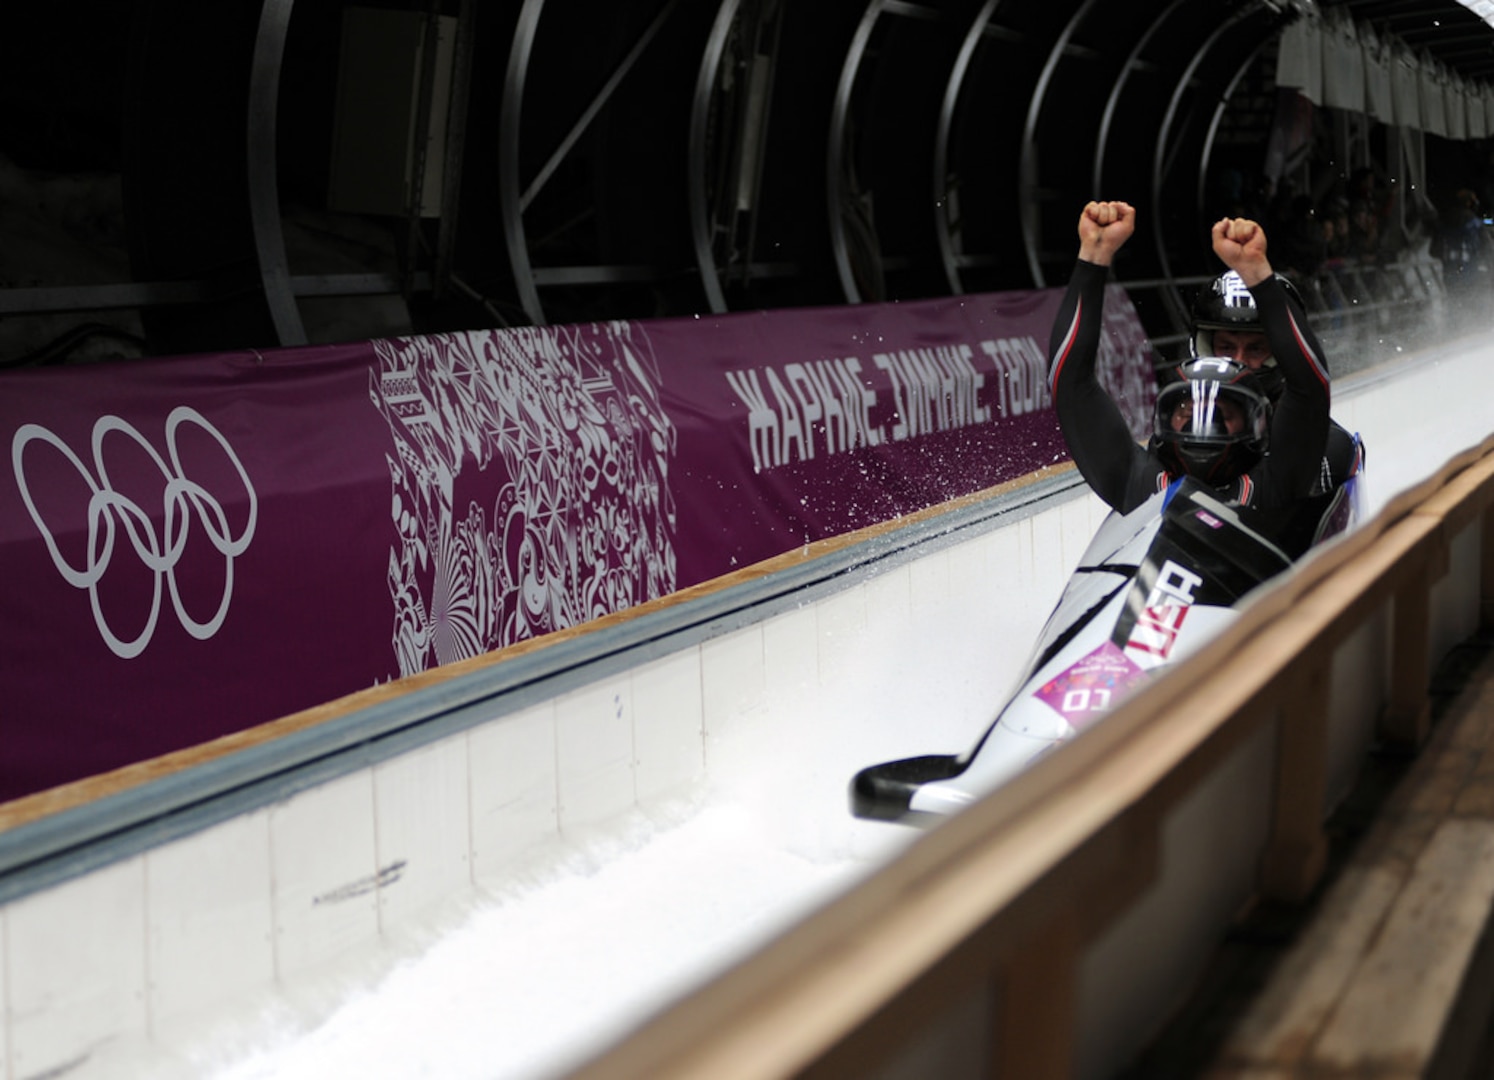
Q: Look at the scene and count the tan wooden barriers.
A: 1